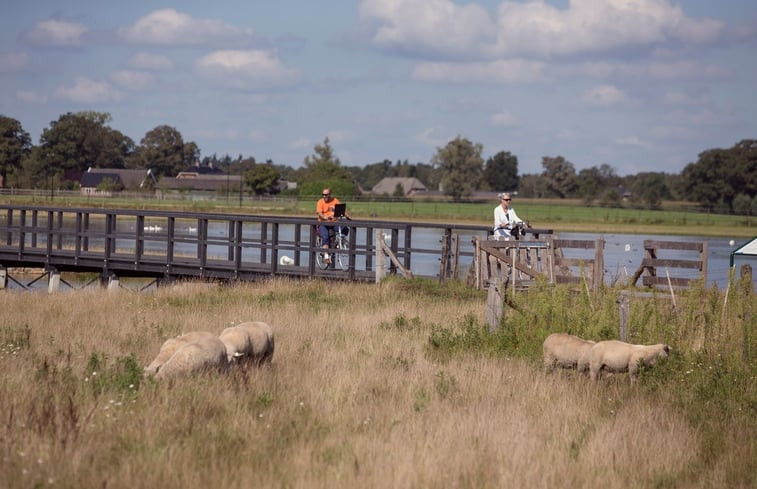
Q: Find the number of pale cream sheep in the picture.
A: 5